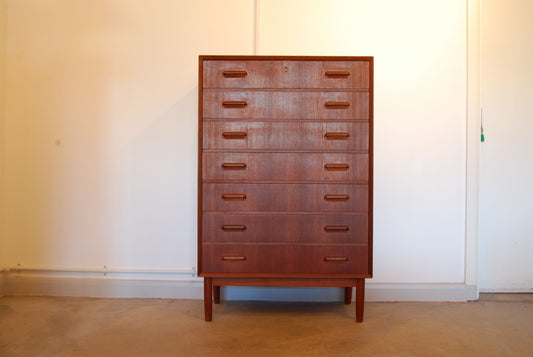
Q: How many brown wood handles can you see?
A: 14